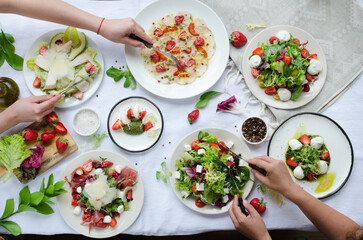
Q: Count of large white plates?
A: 6